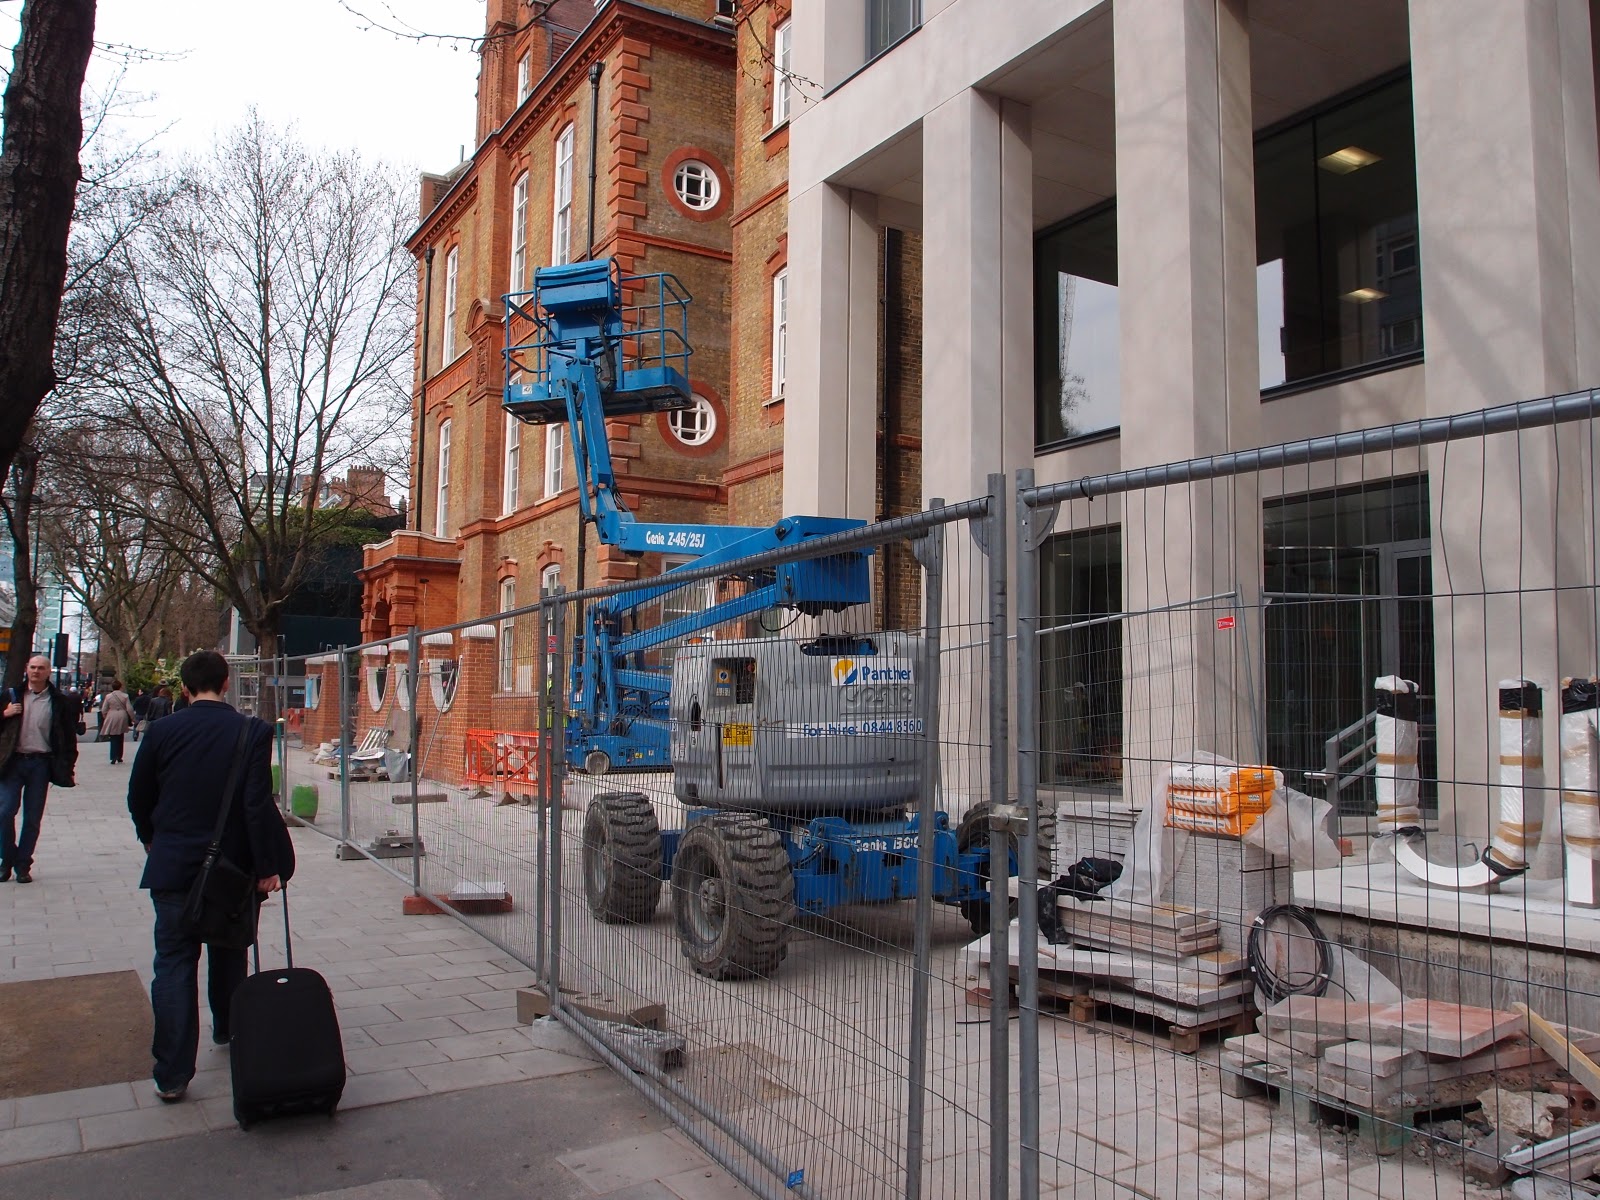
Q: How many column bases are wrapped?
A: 3